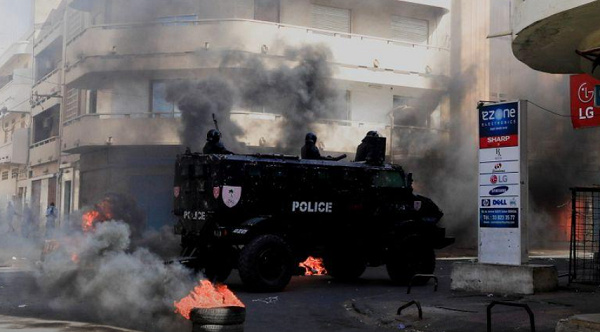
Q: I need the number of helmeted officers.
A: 3